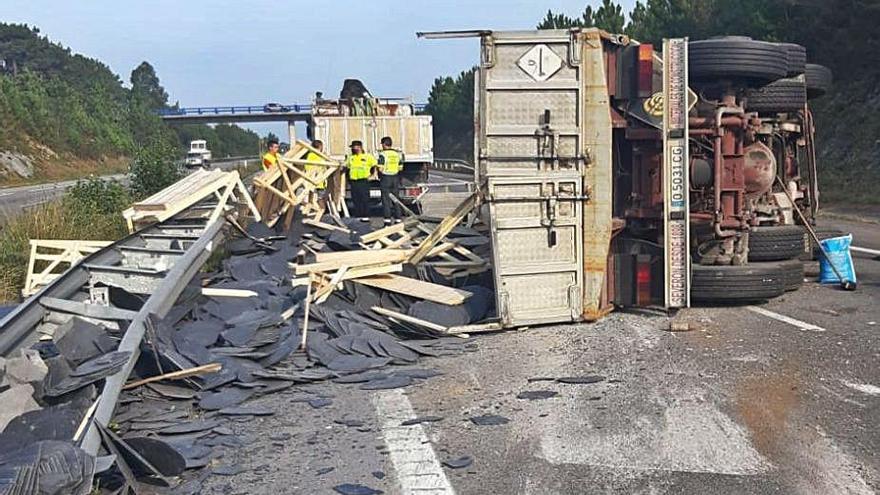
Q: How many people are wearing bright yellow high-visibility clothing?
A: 4